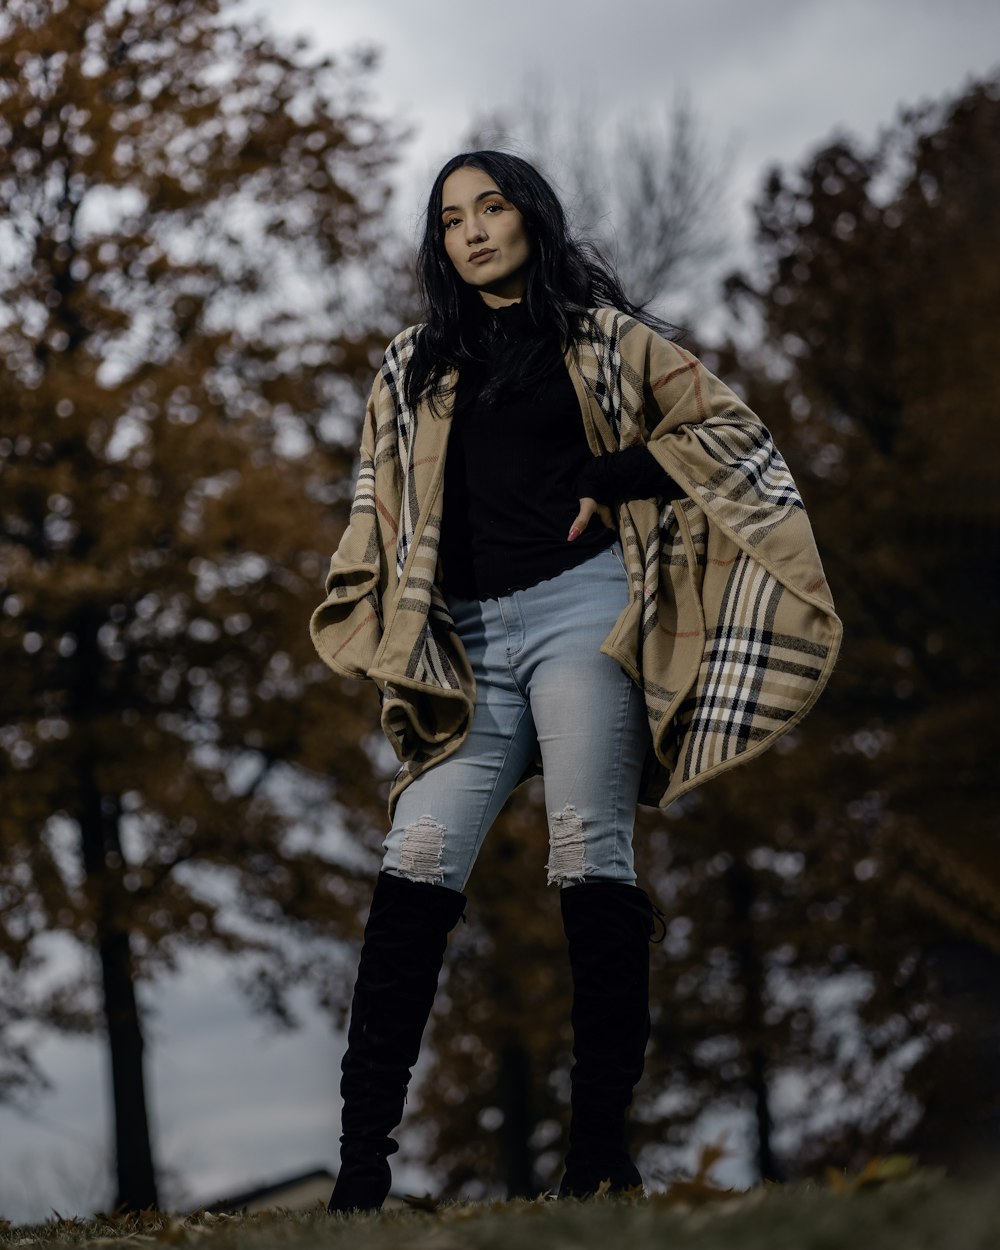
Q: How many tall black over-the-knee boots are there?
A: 2